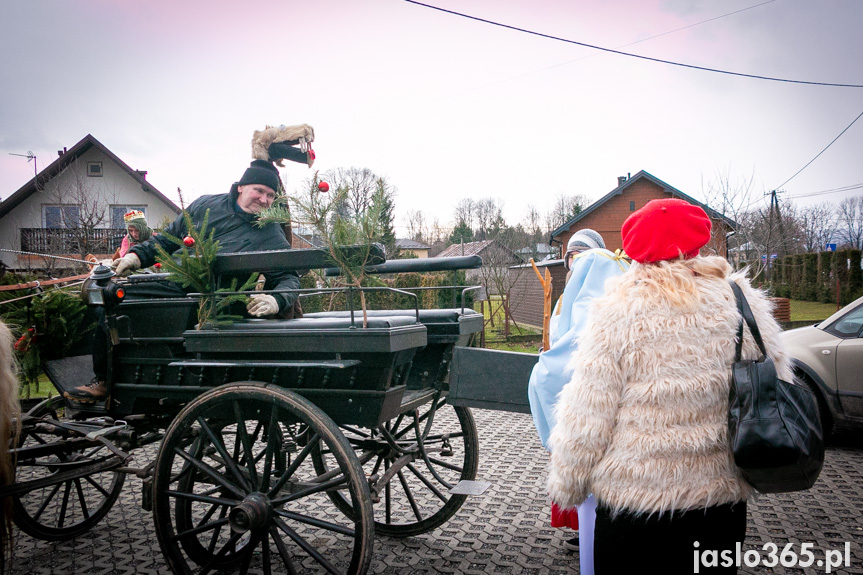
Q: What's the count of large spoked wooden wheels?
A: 4